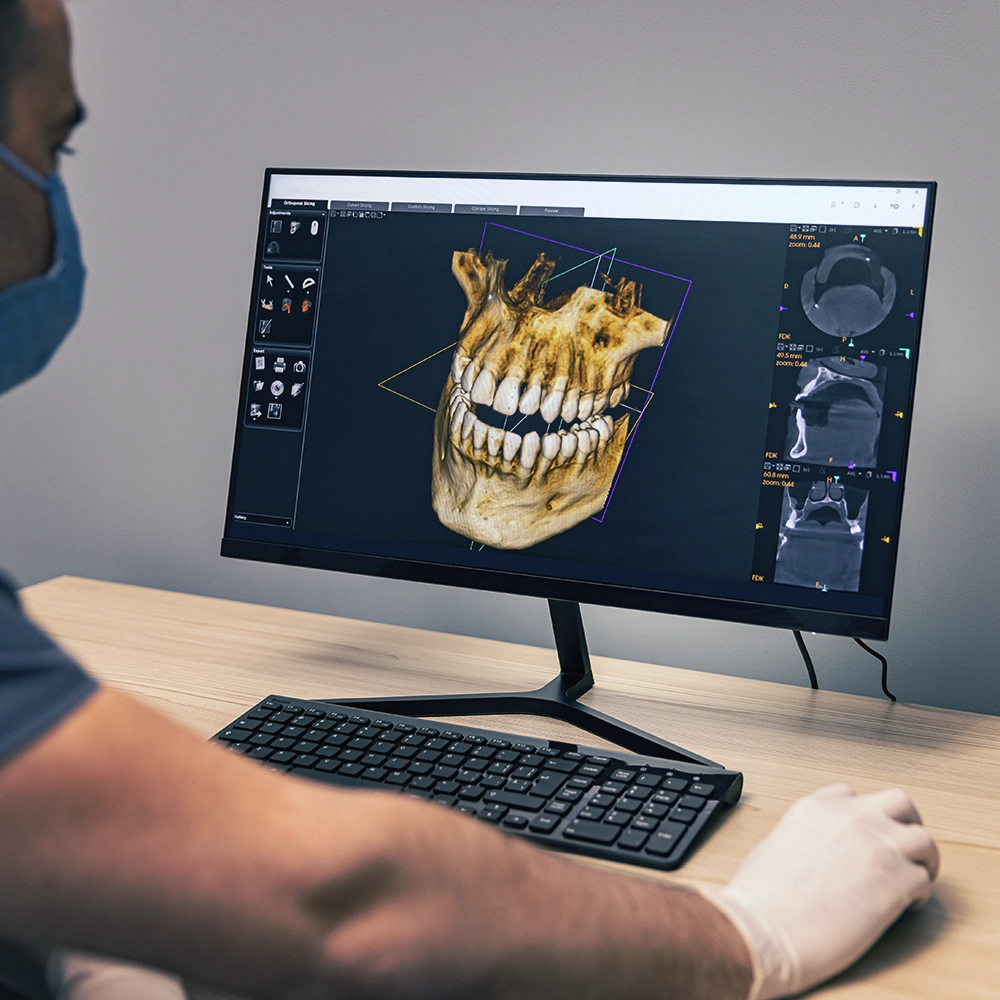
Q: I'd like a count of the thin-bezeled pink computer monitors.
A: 0